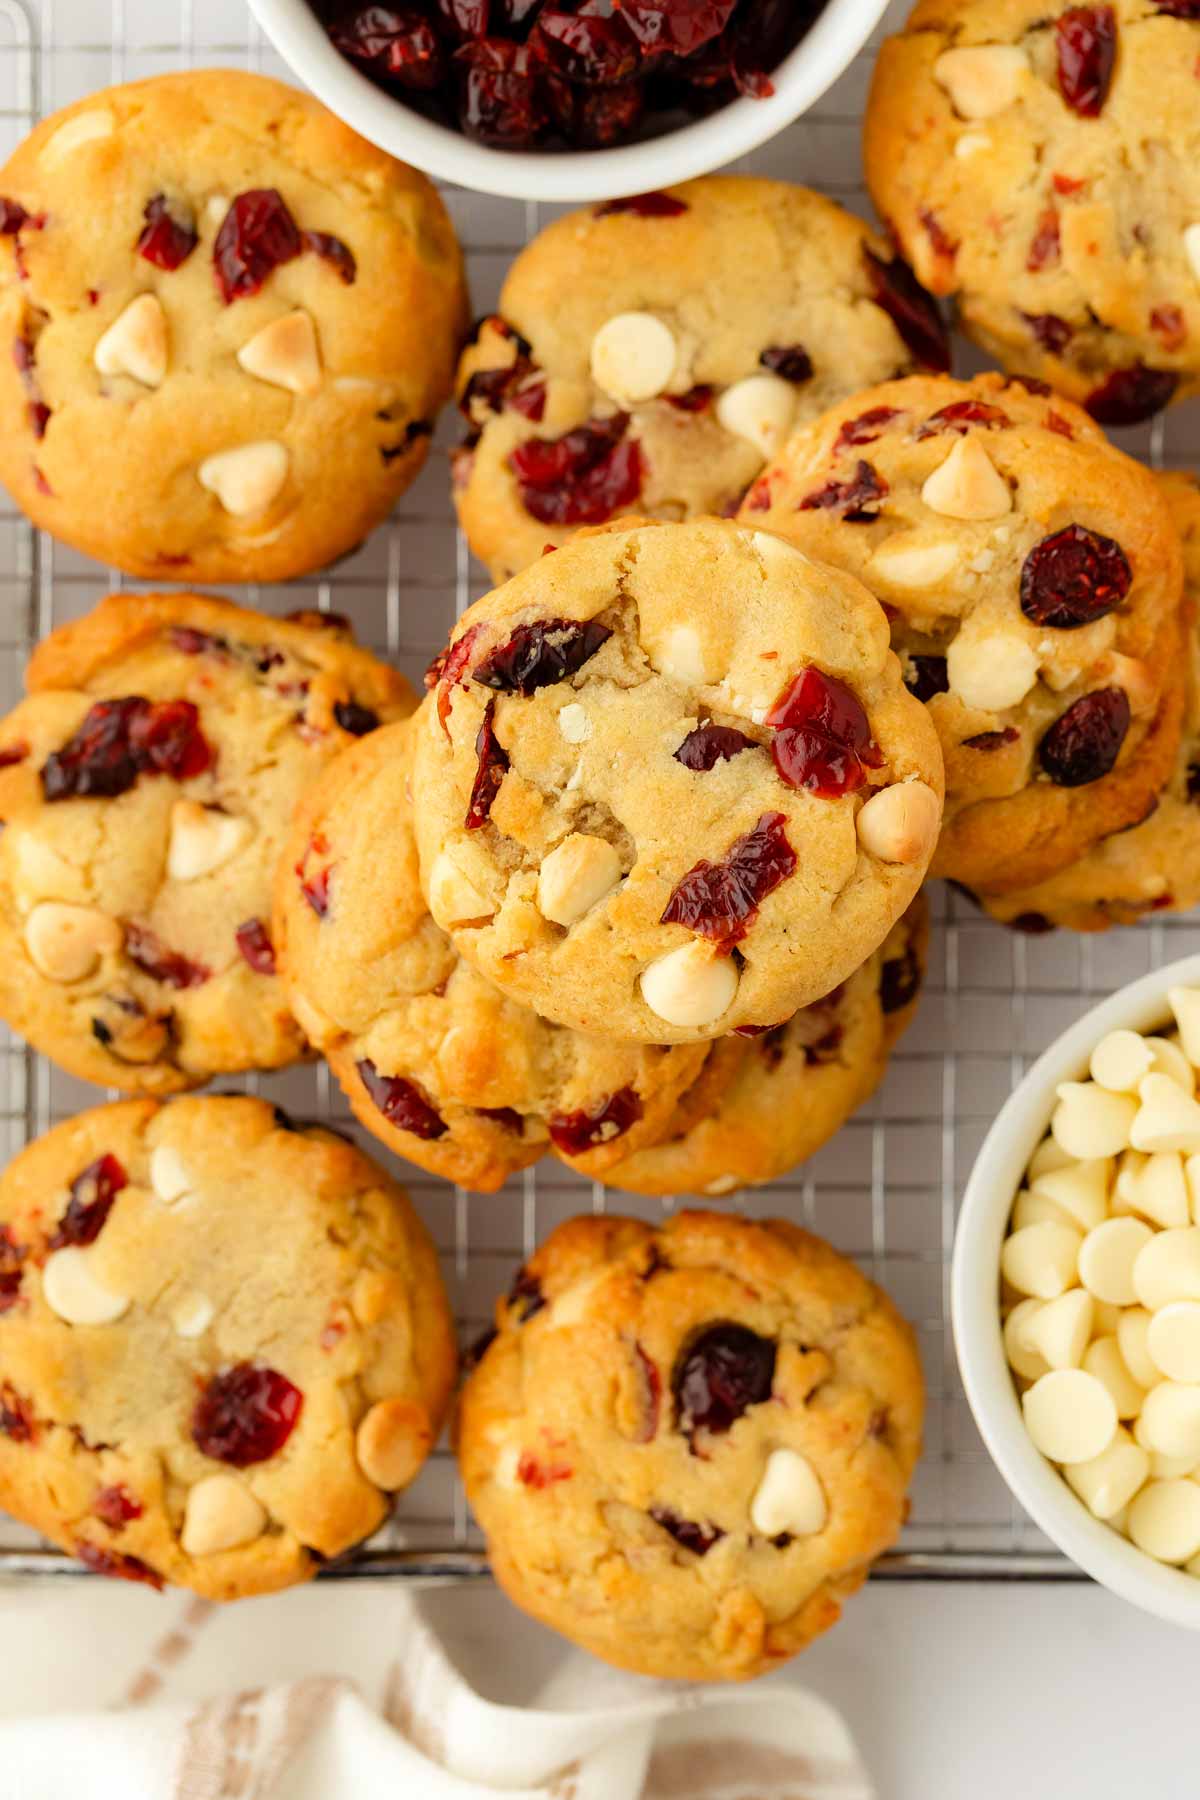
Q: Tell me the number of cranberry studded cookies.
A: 11